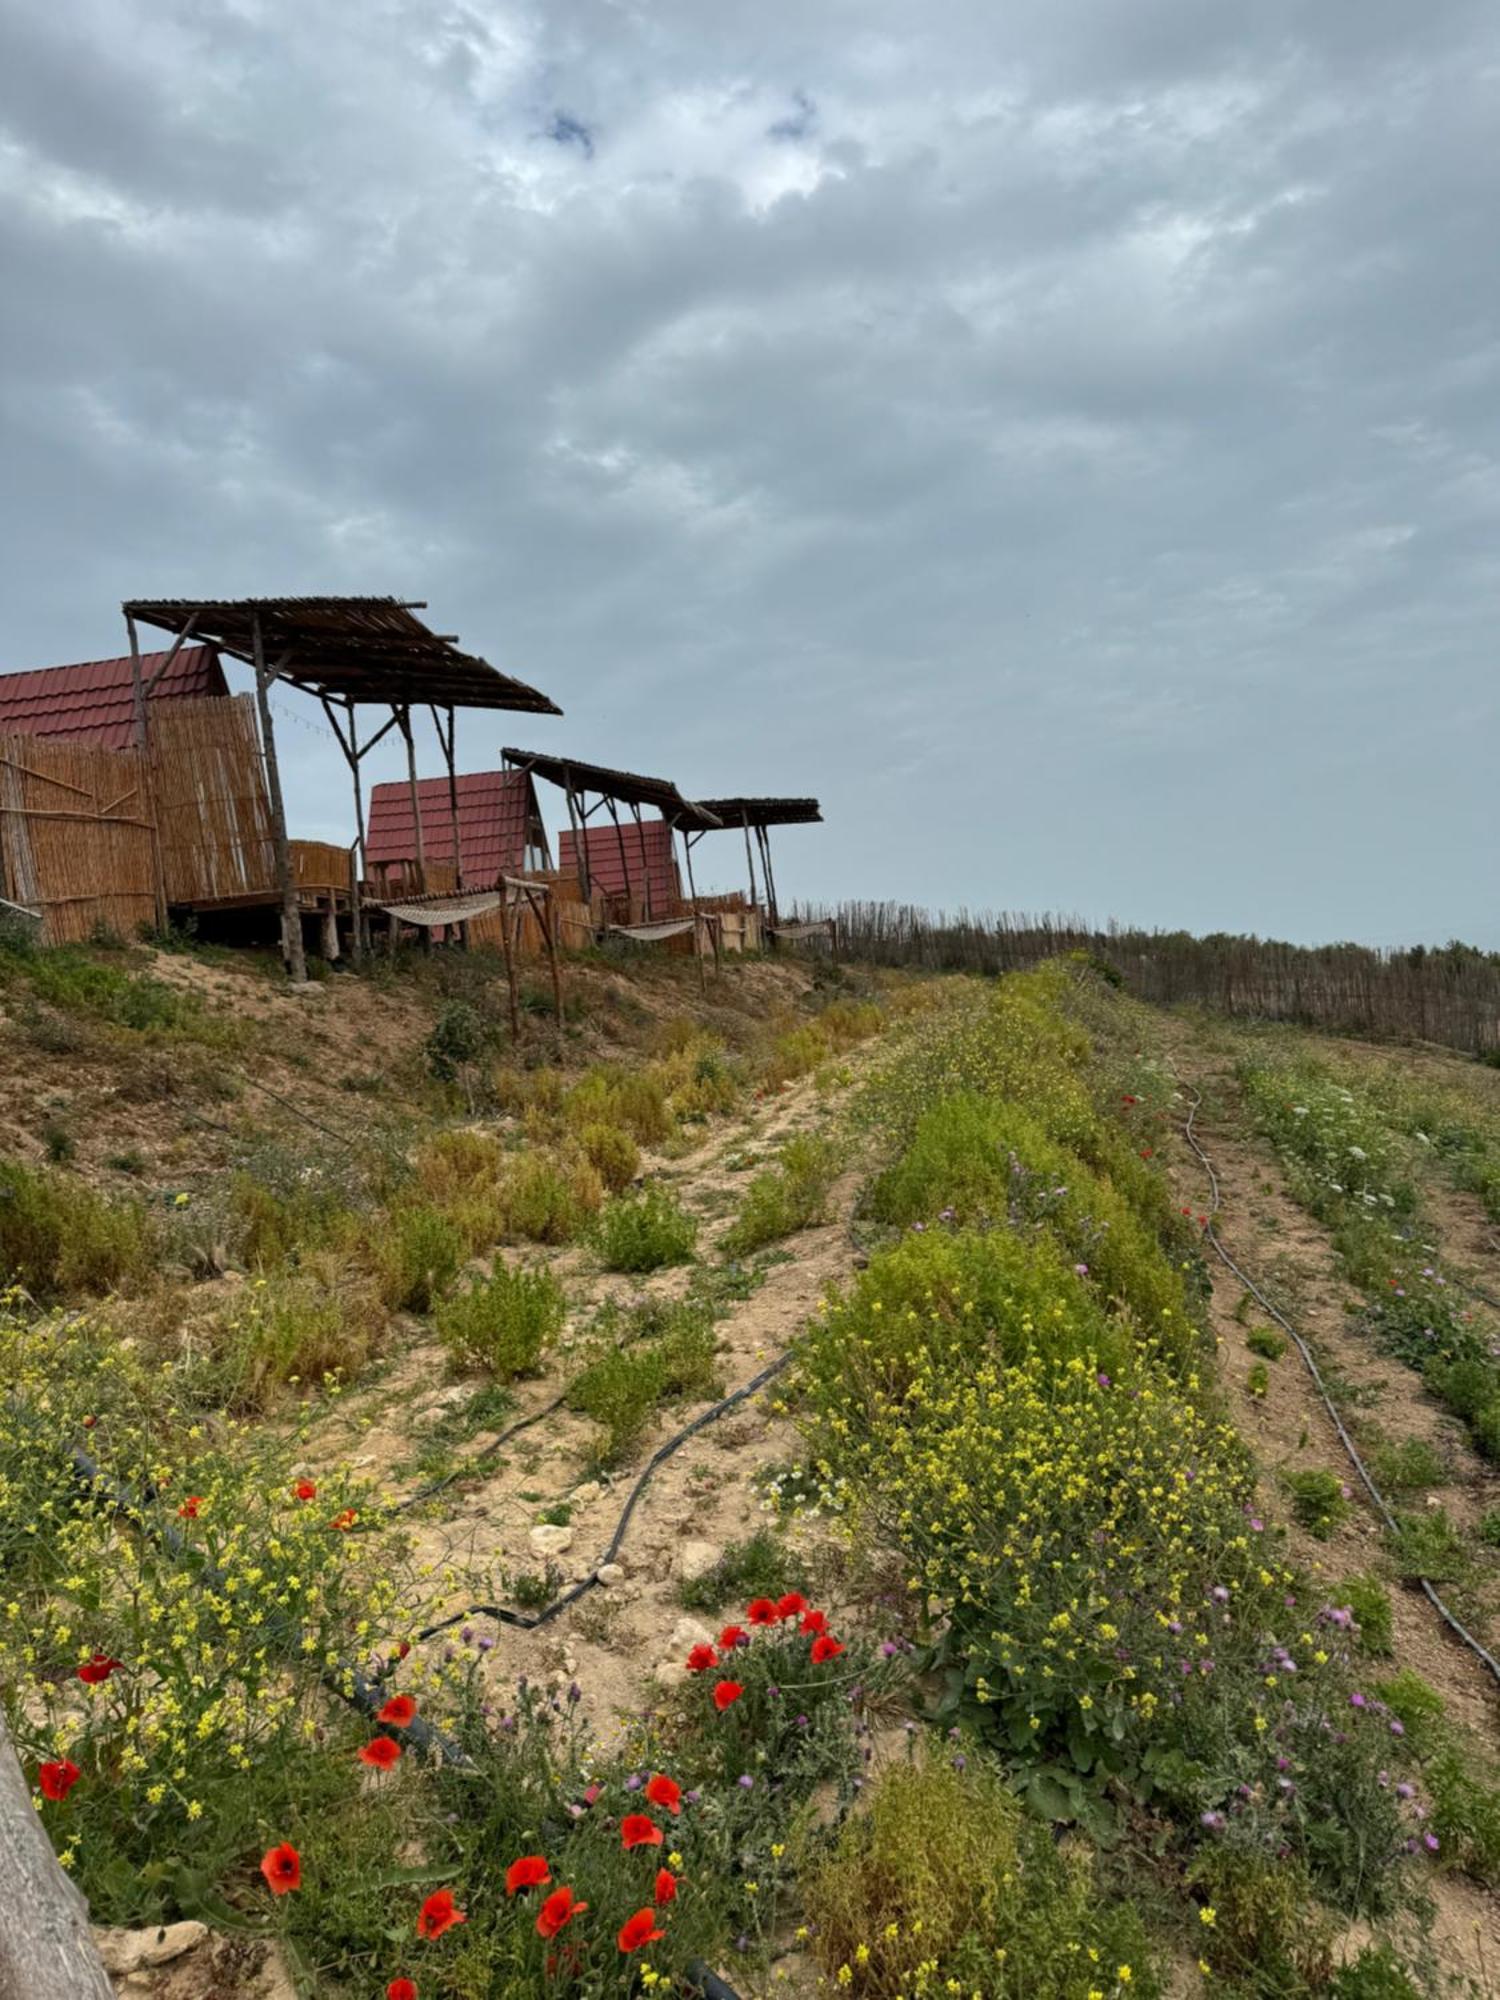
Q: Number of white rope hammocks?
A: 3